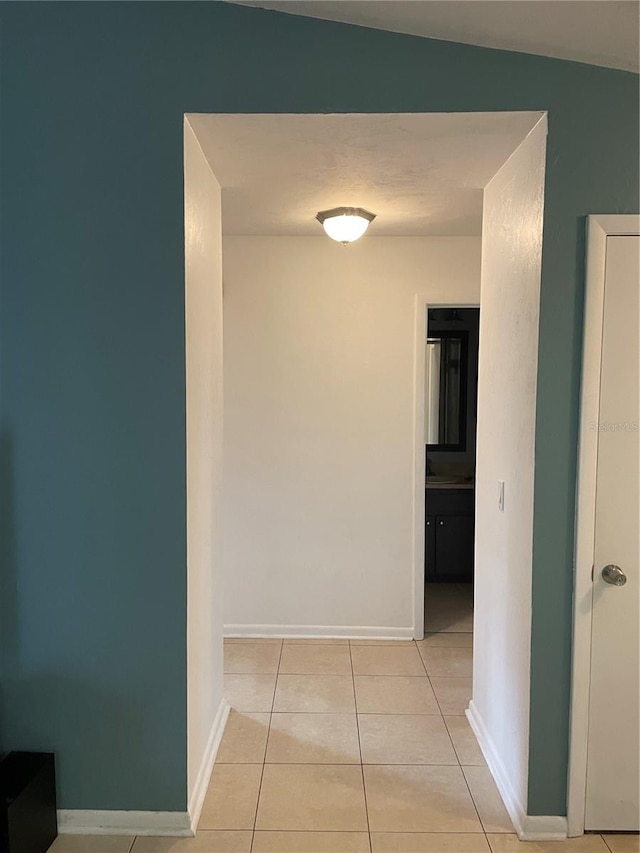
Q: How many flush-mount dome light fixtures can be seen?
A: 1